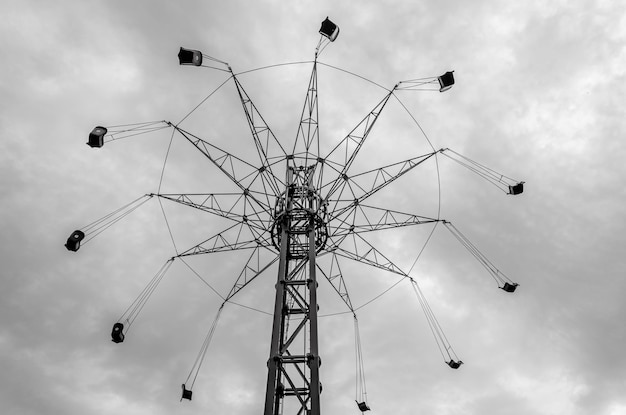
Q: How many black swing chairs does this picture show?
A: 11